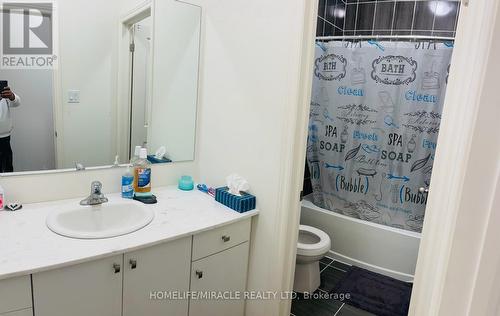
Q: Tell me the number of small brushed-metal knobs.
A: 4